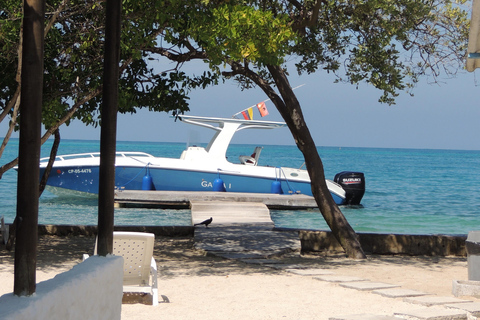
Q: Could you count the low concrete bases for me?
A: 1